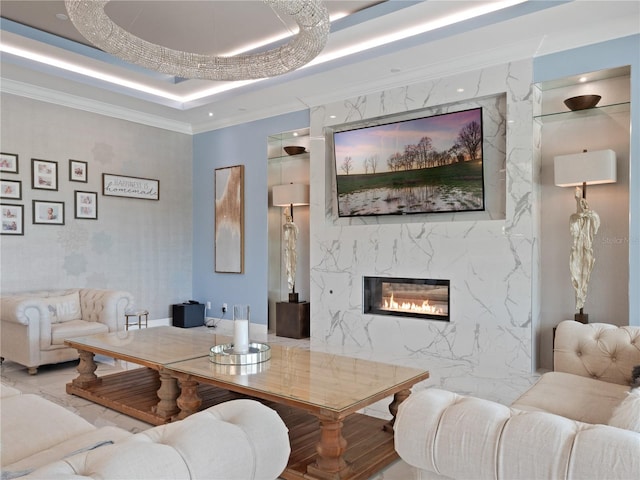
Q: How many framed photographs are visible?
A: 7